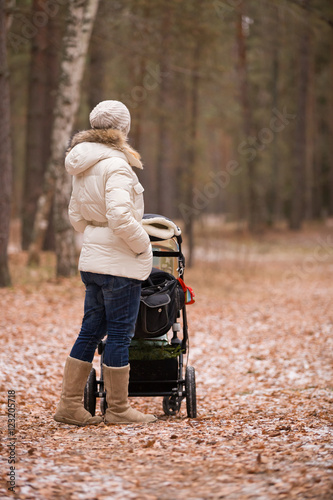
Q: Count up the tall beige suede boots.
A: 2